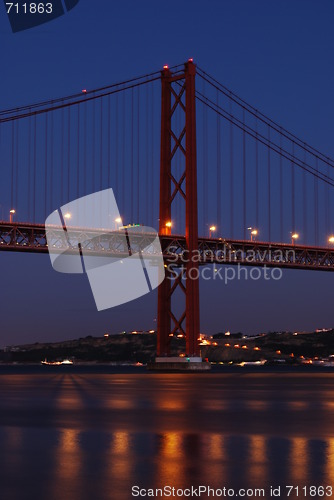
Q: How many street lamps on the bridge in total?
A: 8